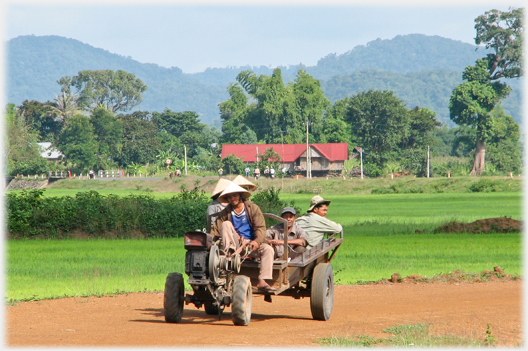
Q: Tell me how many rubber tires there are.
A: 4